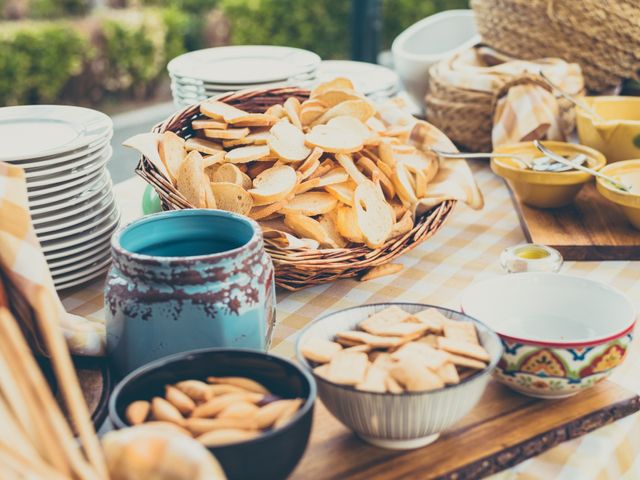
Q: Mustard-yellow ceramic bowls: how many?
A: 3